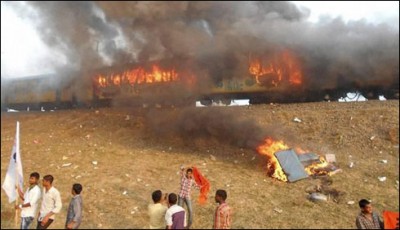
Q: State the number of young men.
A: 8